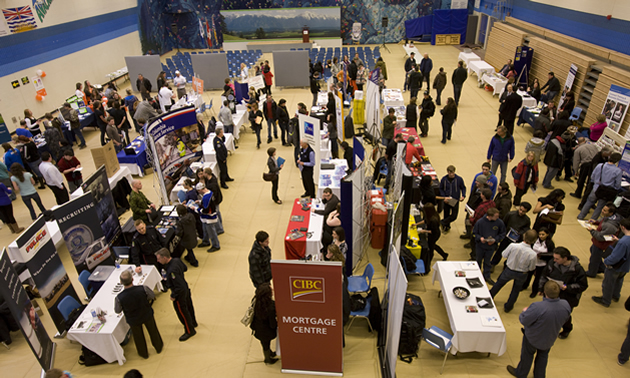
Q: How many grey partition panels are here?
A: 3